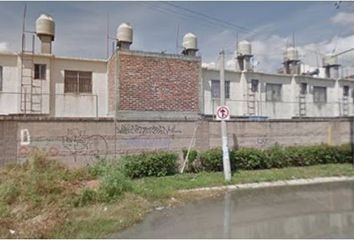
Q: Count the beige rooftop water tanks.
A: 6